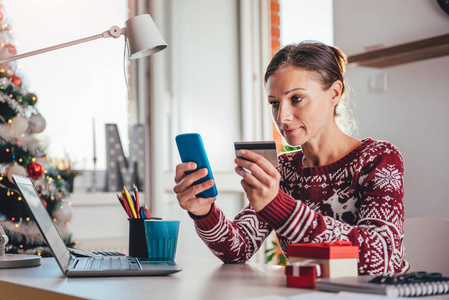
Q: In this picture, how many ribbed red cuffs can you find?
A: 2